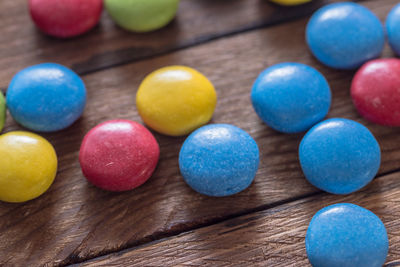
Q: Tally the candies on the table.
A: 15